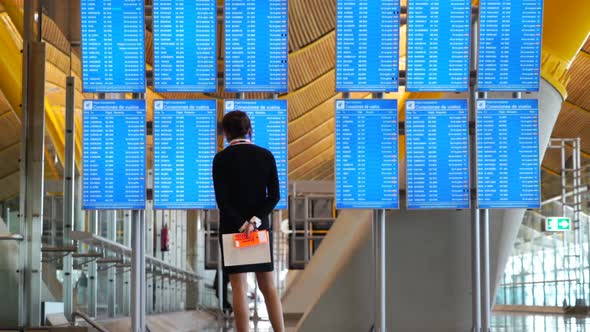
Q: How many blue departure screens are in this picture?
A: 12